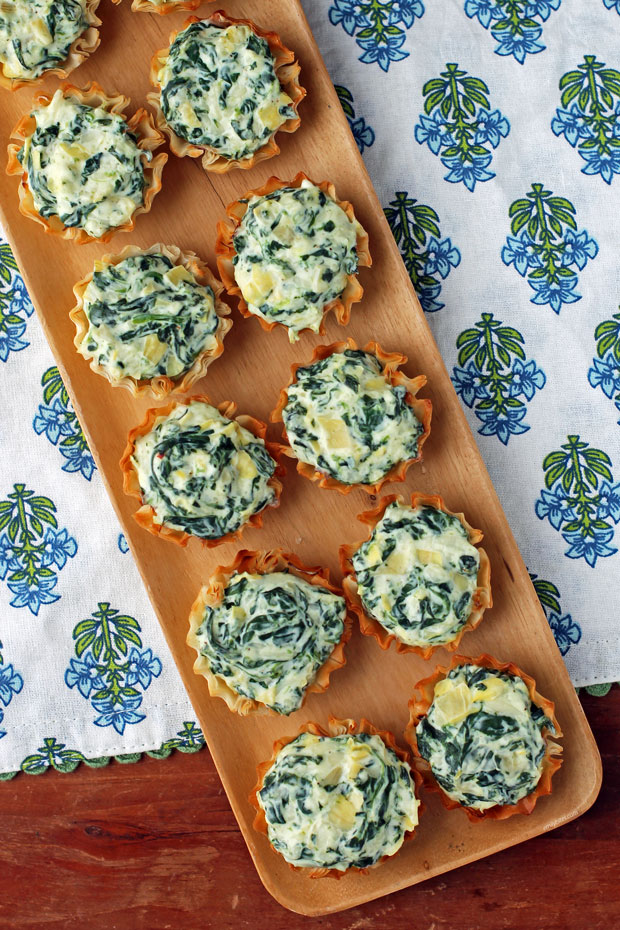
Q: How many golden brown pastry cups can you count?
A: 12